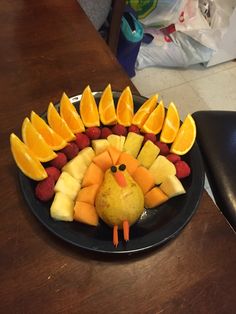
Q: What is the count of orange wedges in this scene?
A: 12